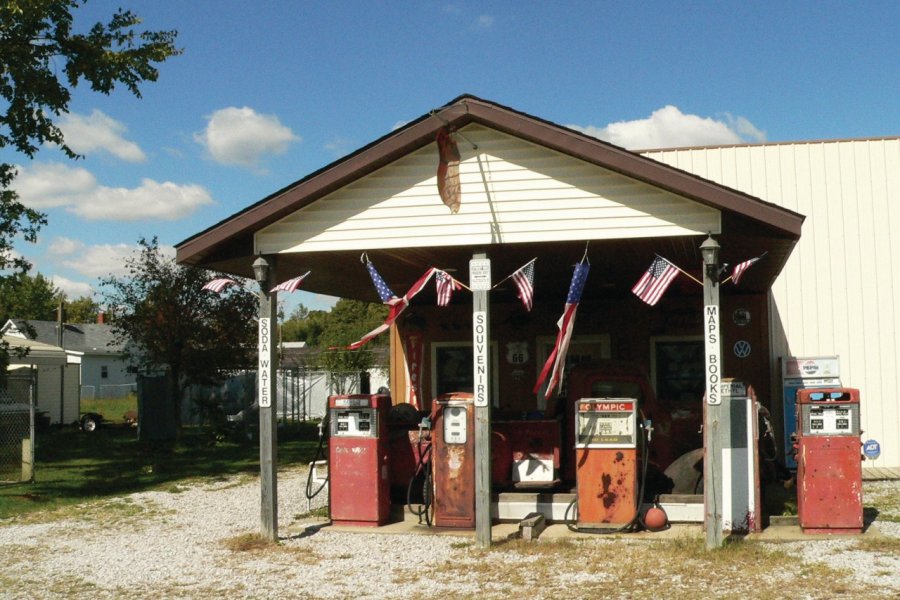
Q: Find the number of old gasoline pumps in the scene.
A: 5